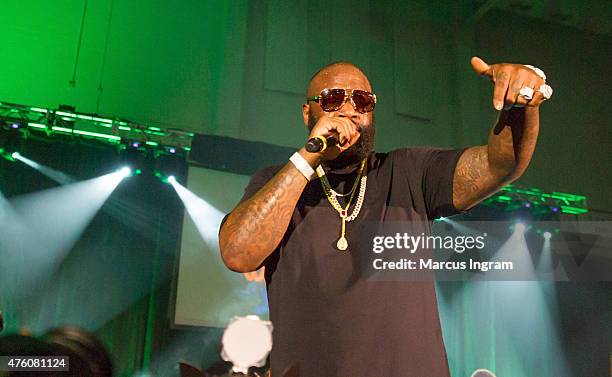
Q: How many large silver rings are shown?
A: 2